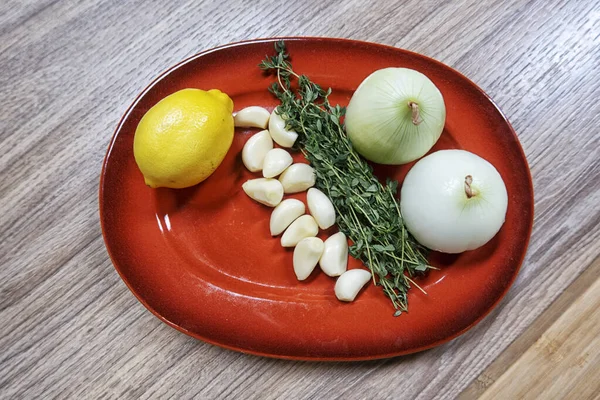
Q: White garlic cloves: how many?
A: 12